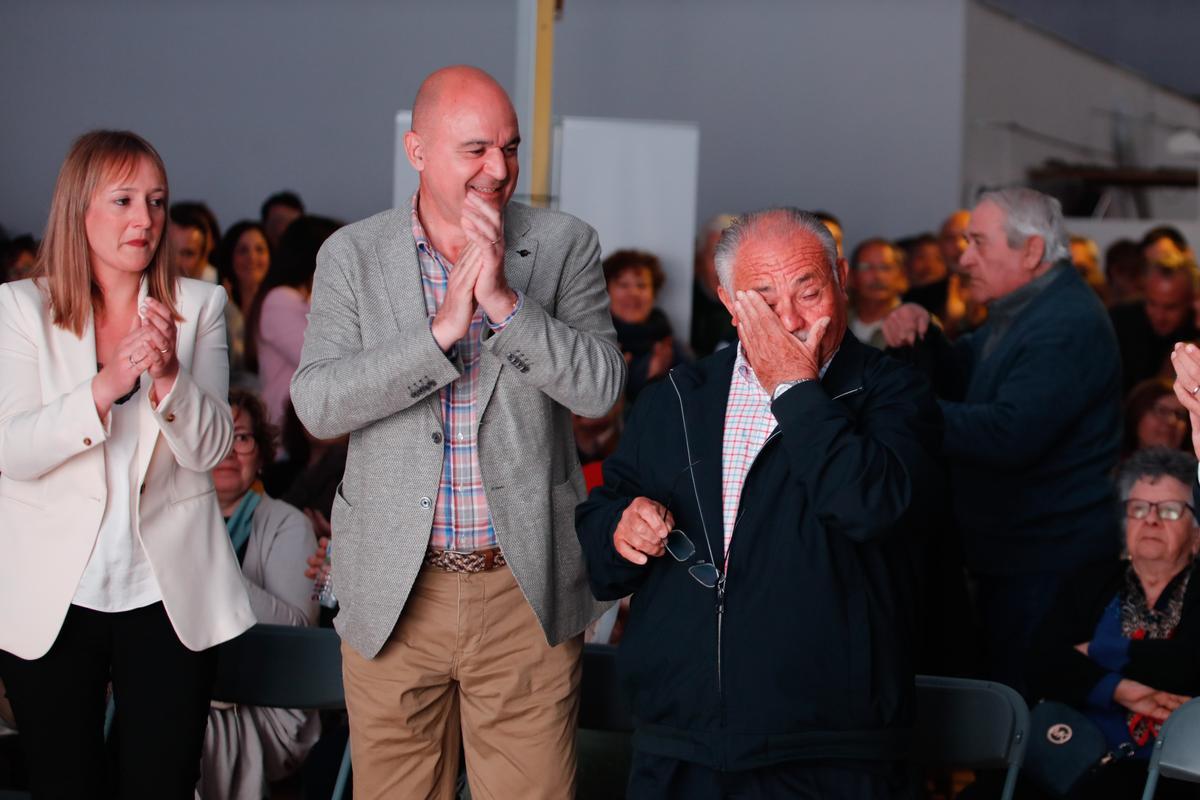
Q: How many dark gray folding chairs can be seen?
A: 4